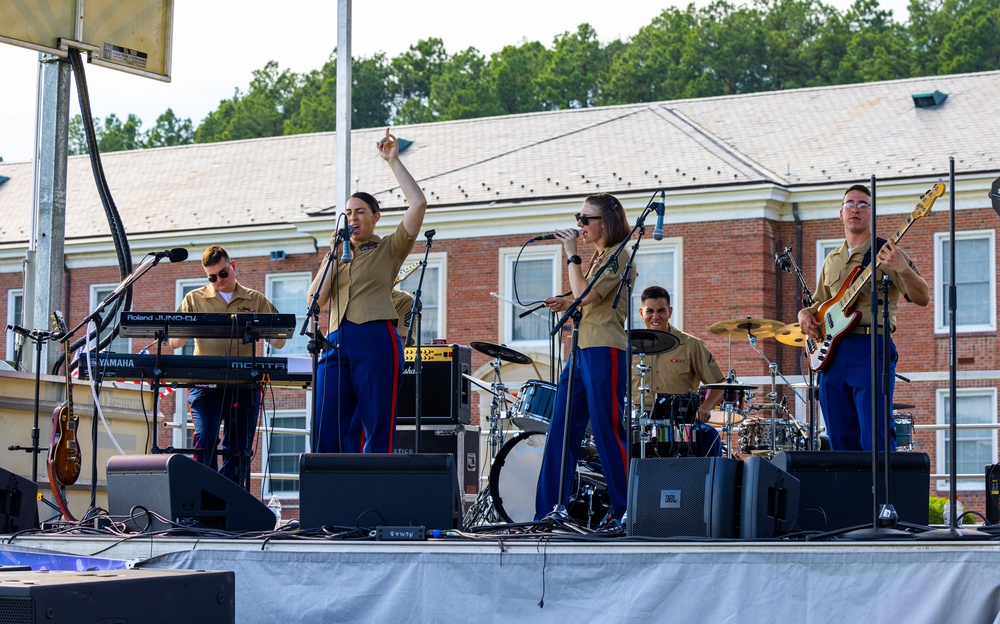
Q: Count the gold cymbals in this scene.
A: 2